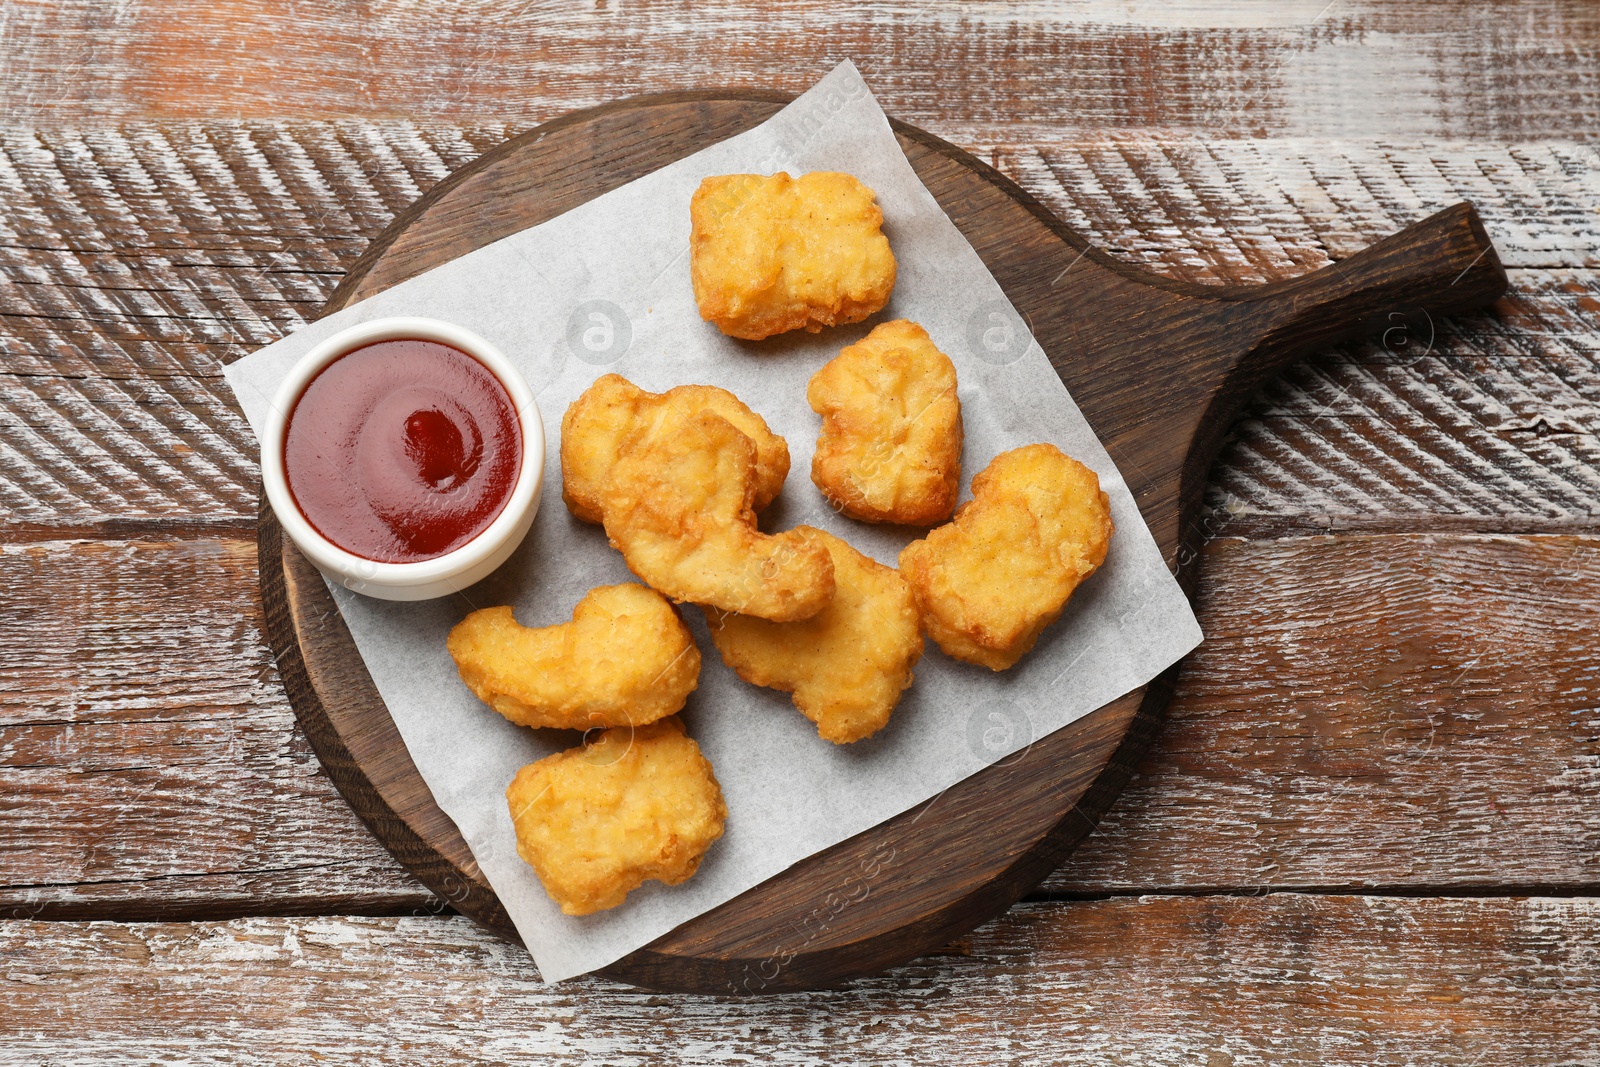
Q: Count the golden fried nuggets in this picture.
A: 8